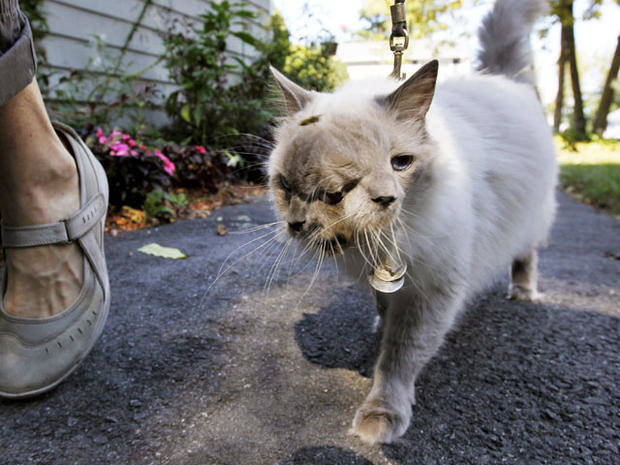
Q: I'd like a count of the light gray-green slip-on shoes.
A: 1